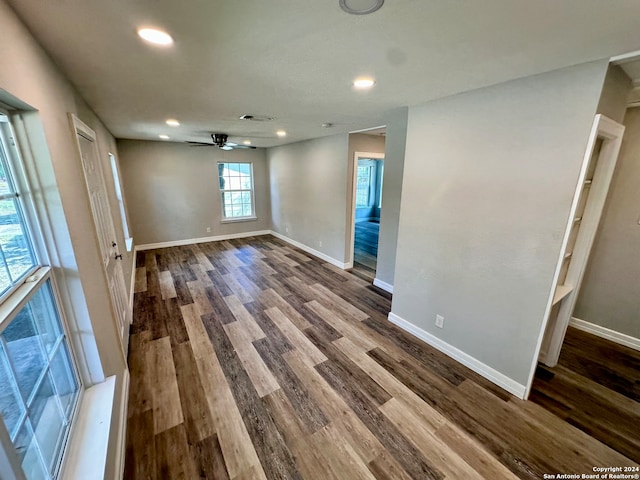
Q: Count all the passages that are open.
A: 2